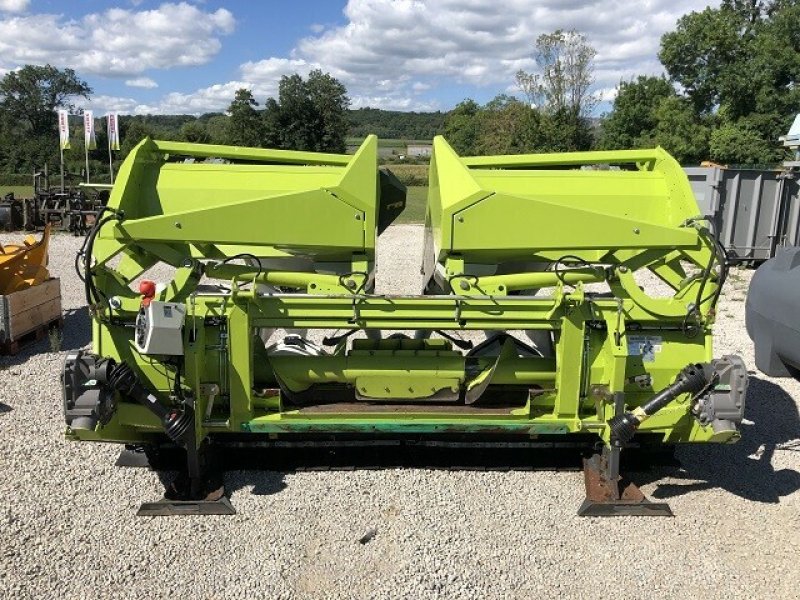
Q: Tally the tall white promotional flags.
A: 3